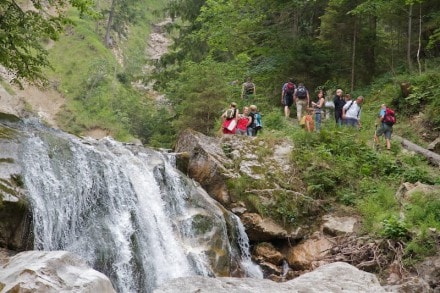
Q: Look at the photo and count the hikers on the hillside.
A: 12